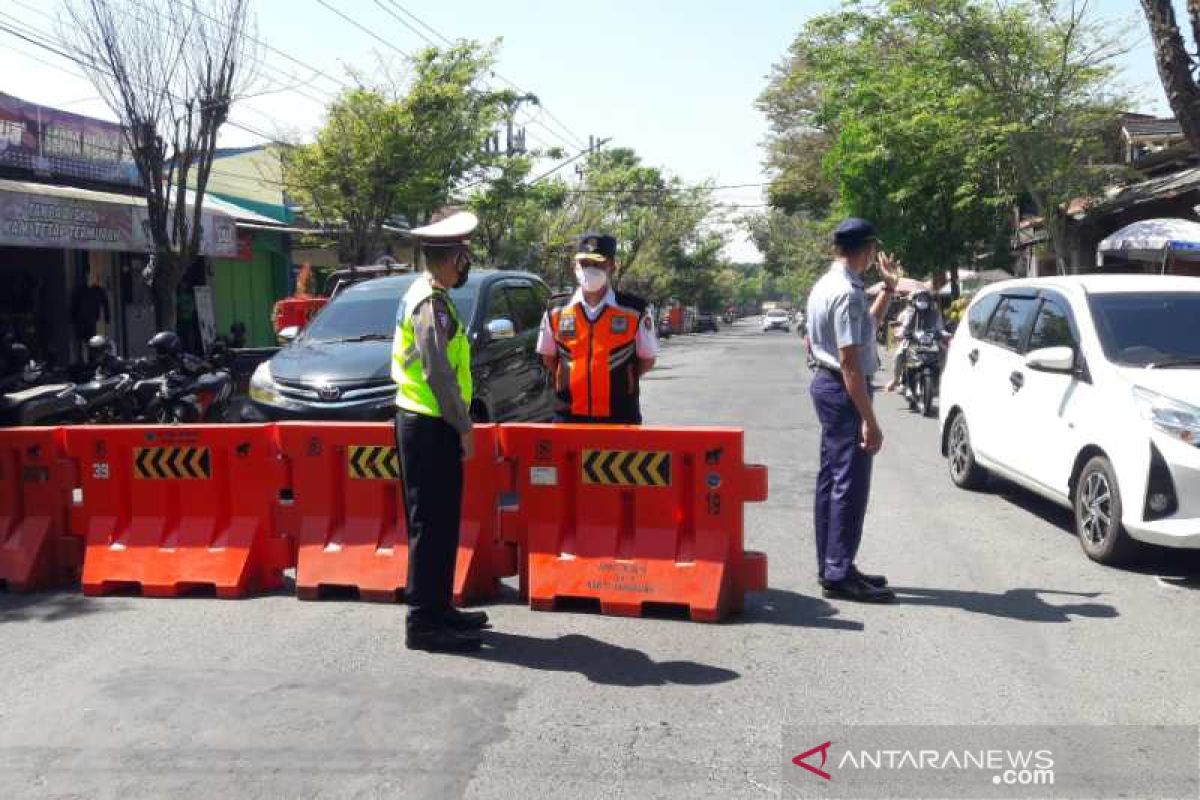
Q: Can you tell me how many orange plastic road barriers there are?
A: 4